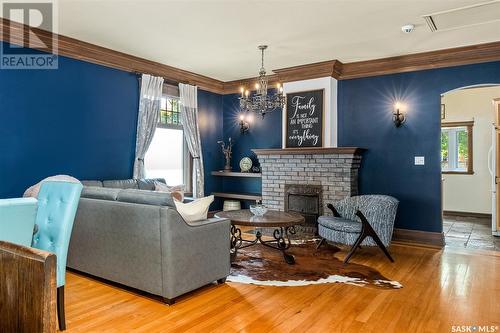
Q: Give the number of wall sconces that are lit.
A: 2